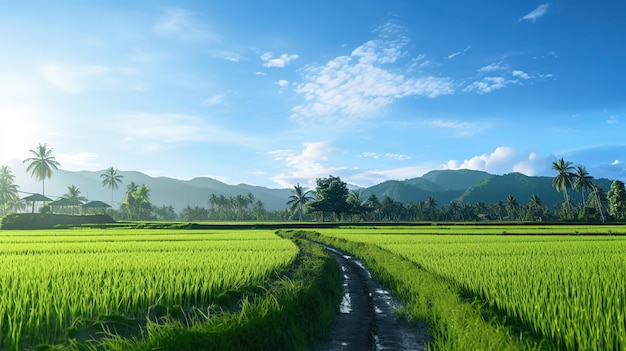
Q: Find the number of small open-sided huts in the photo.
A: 3